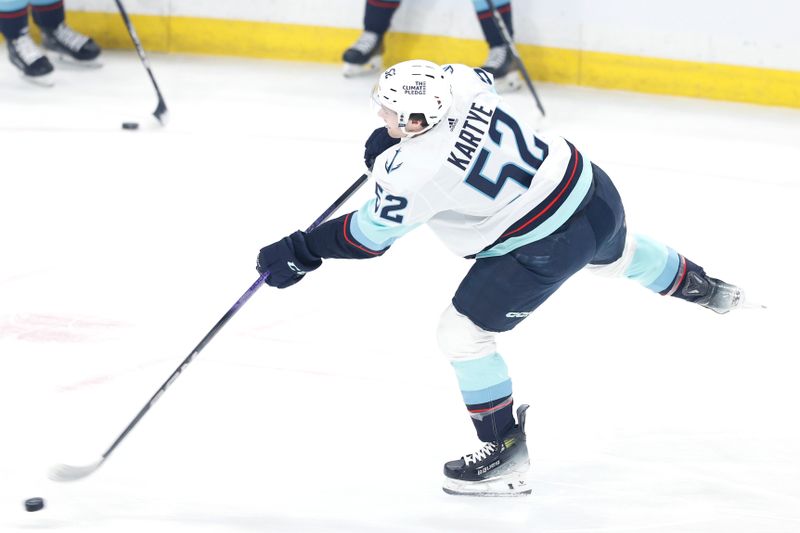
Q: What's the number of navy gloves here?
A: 2